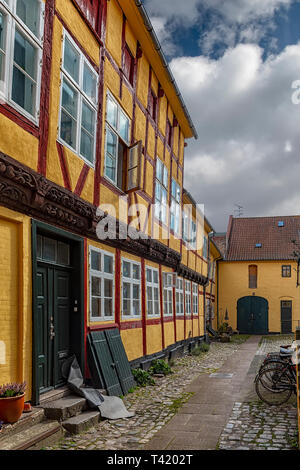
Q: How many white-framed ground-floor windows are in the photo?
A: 7